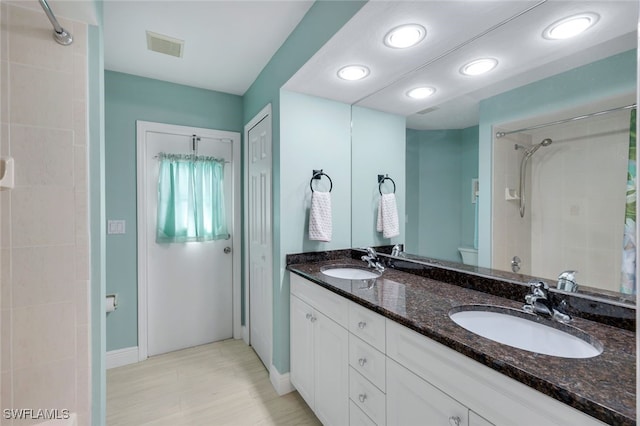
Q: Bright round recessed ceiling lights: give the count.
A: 5